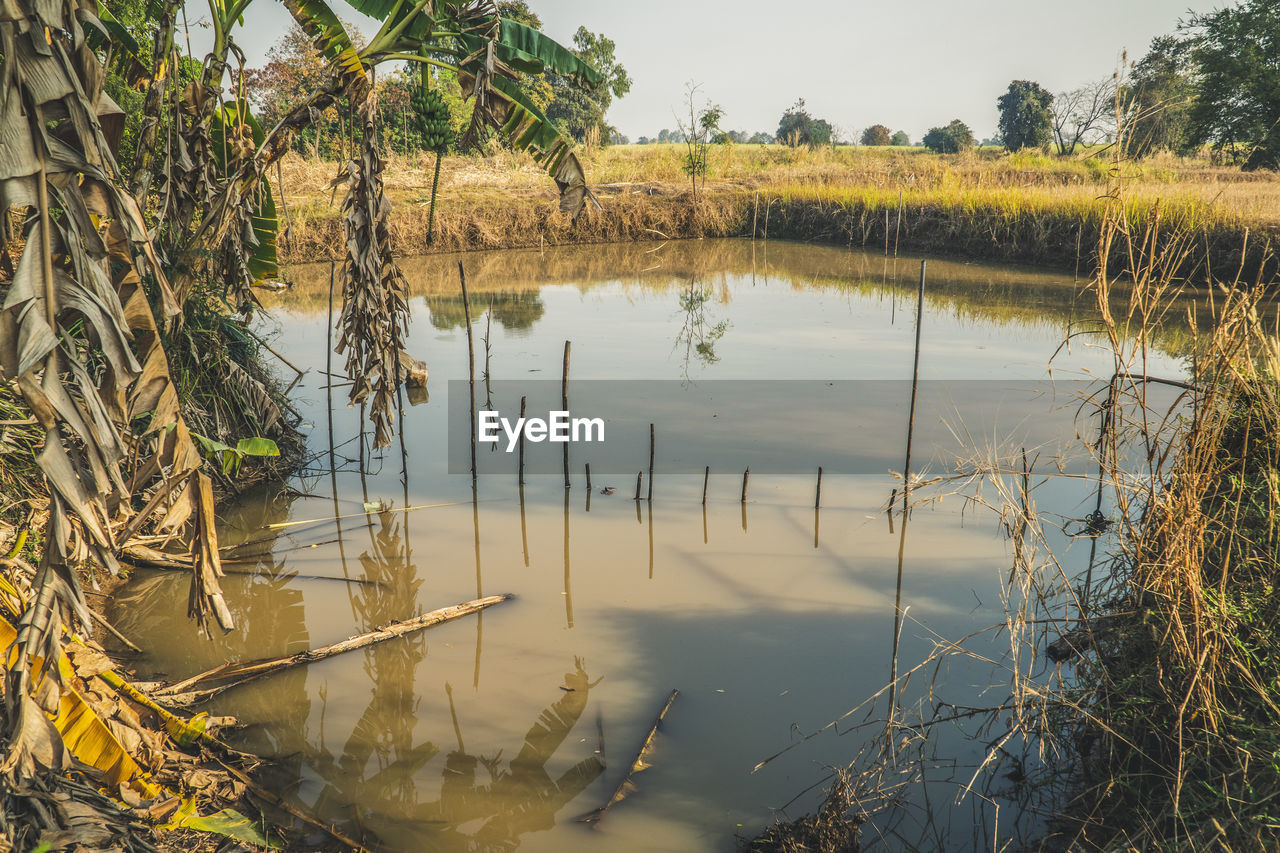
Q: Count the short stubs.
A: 6